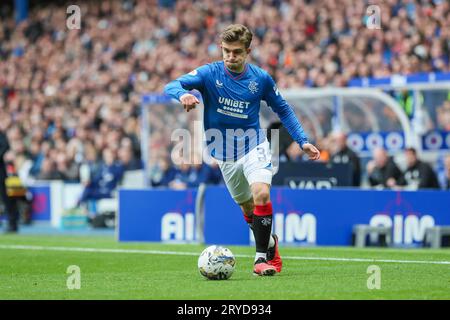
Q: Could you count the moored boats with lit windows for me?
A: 0